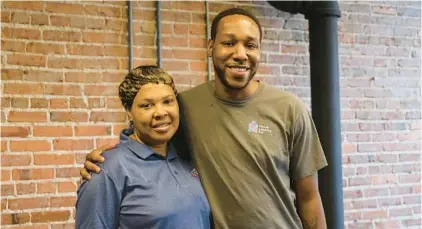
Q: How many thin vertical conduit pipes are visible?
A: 3